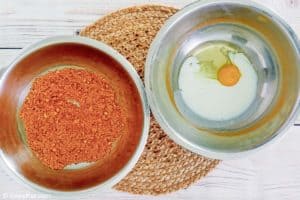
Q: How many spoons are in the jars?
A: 0